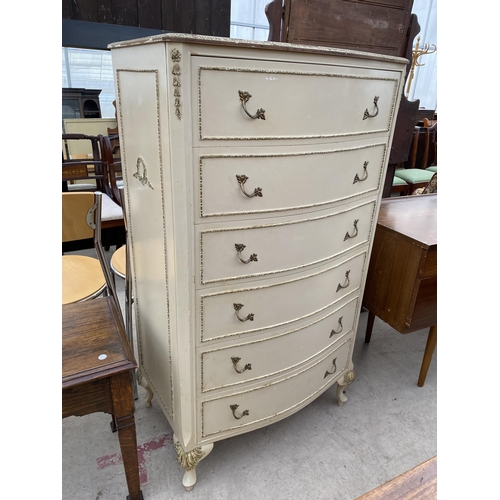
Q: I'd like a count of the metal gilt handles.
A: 12